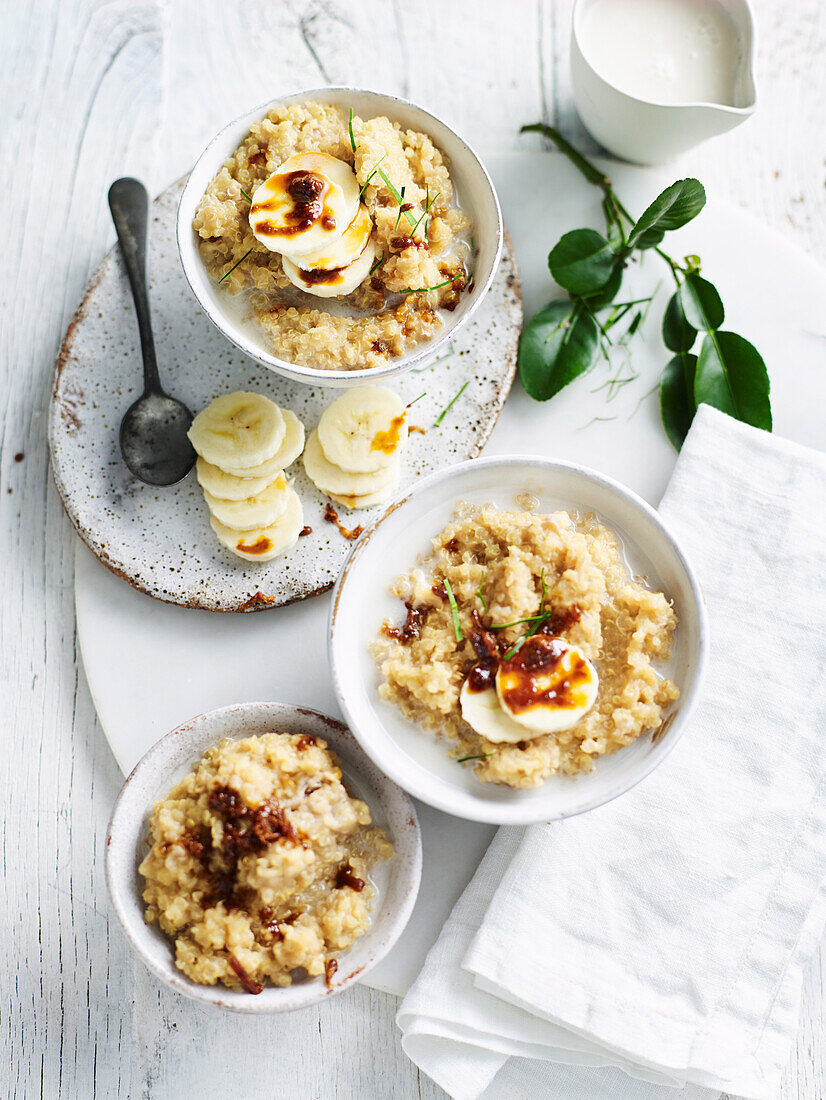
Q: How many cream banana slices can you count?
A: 14